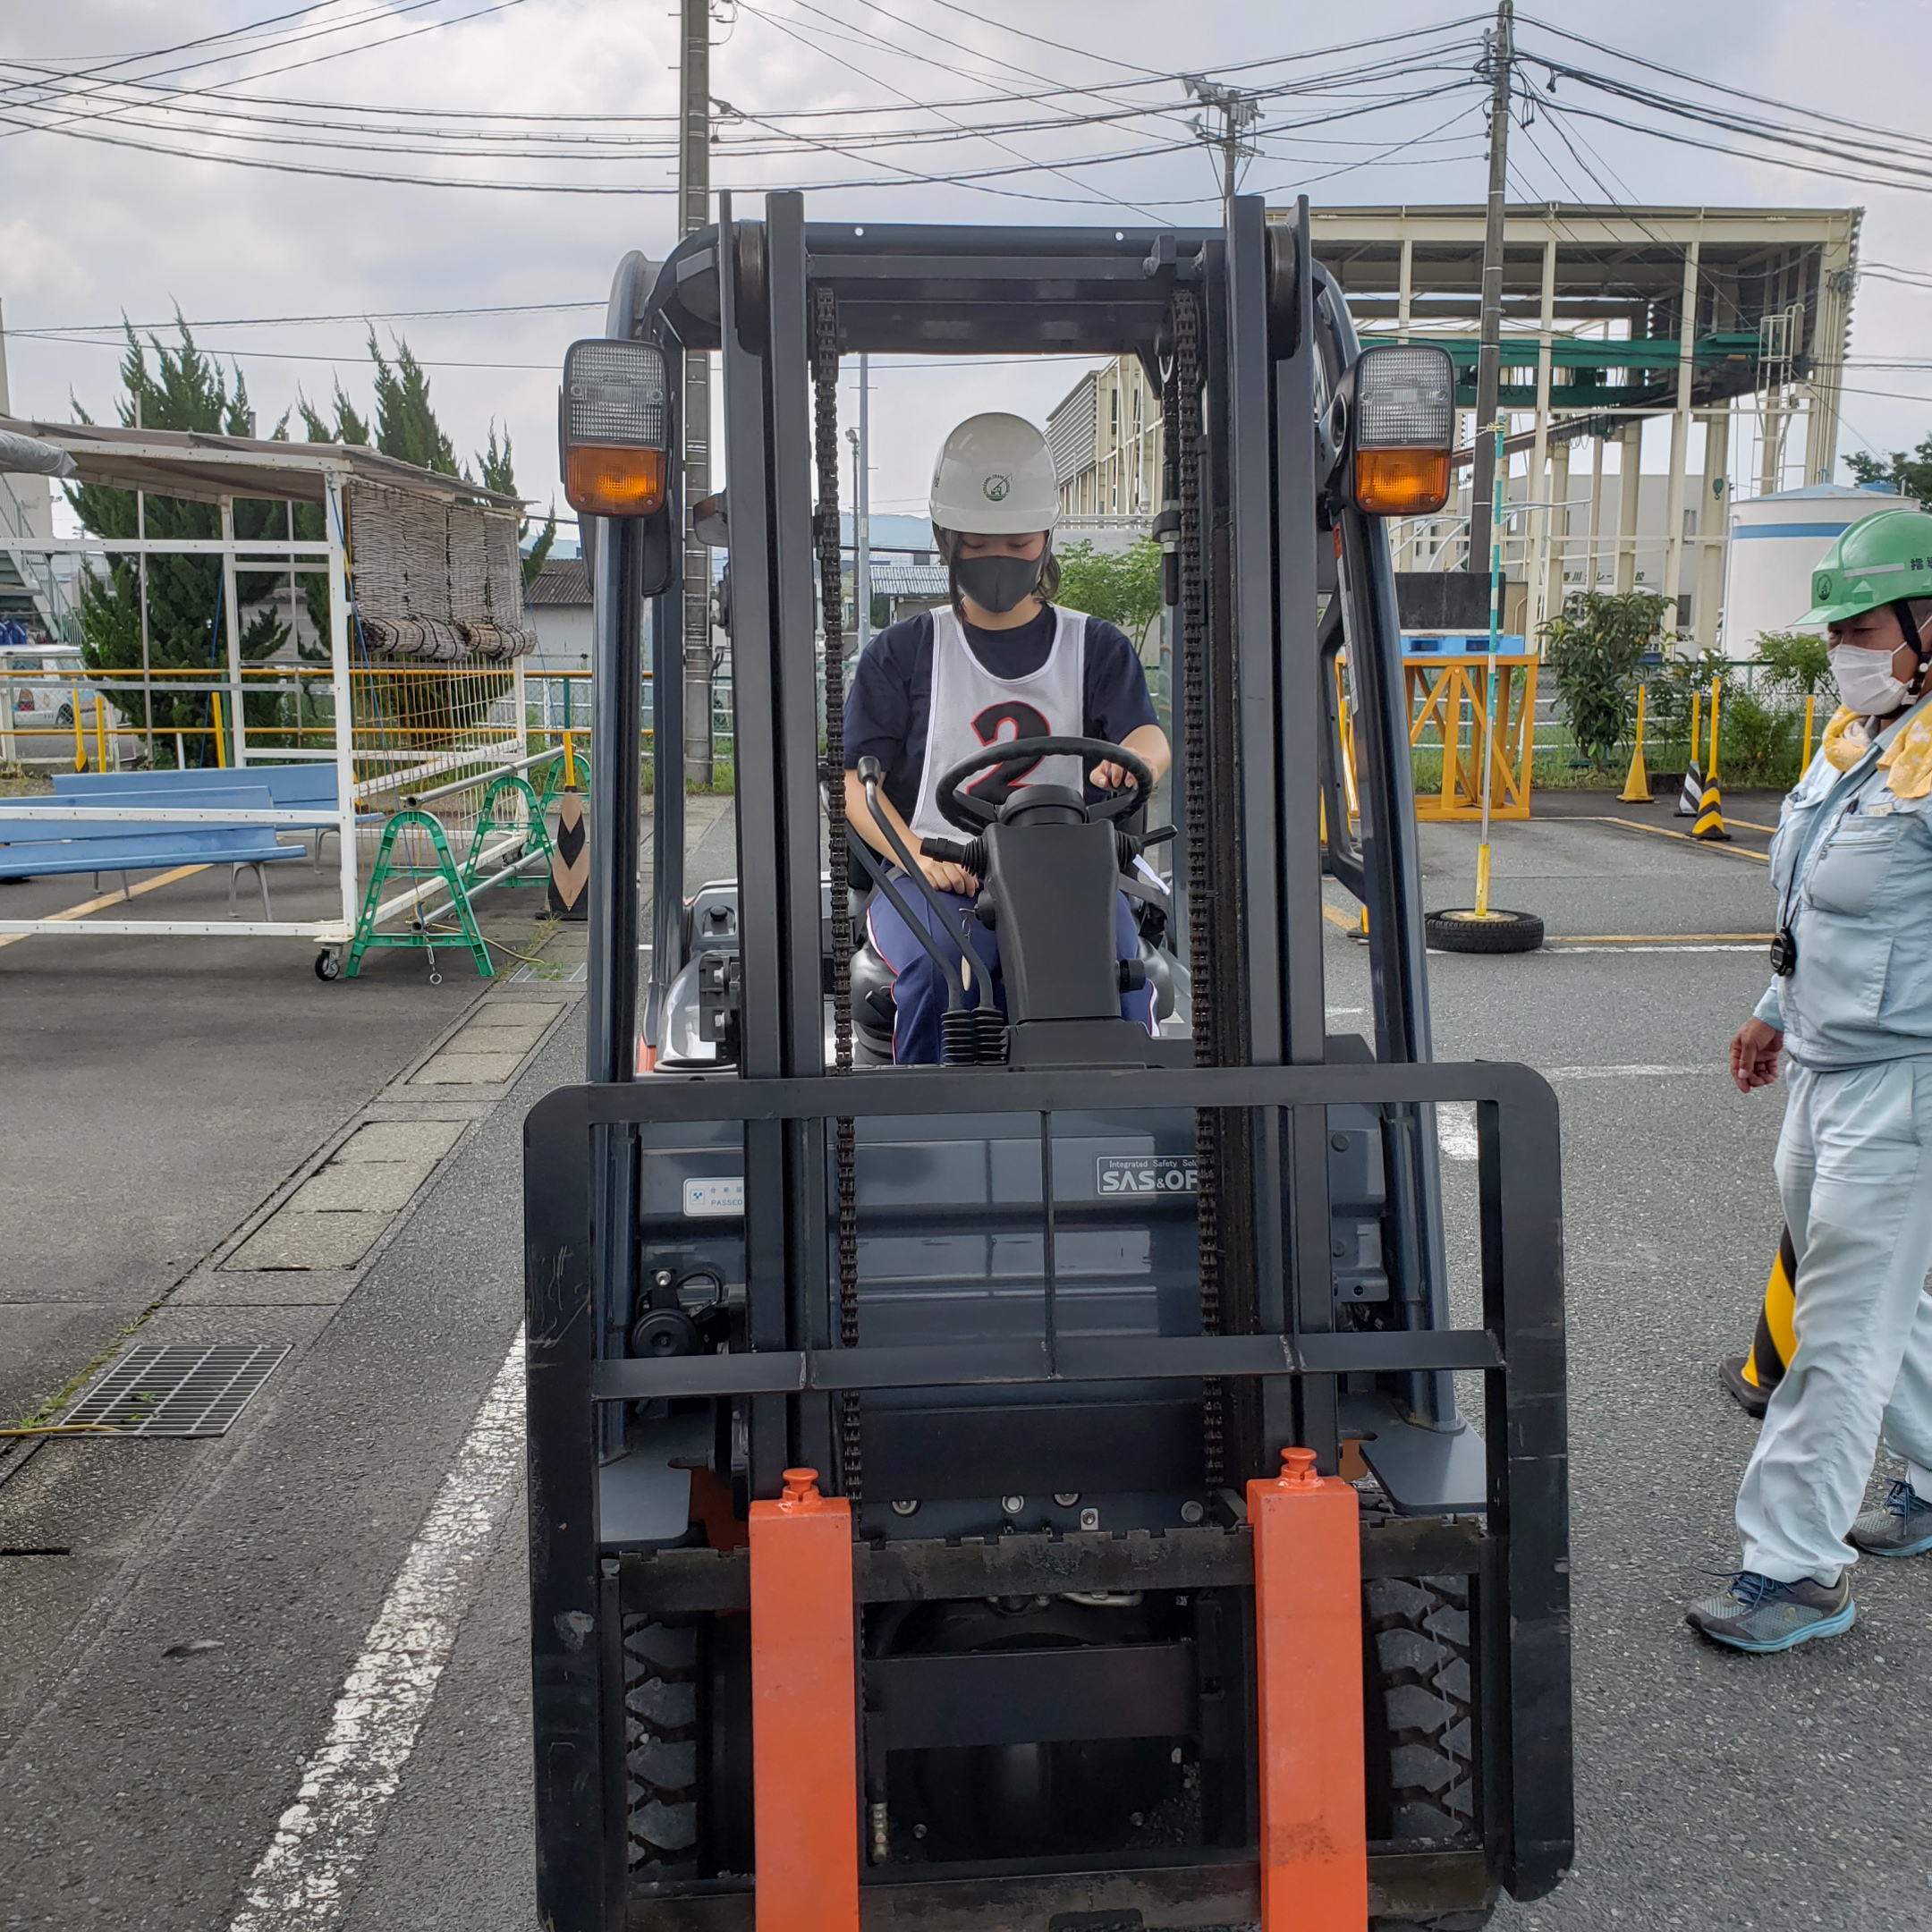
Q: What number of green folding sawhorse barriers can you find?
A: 3